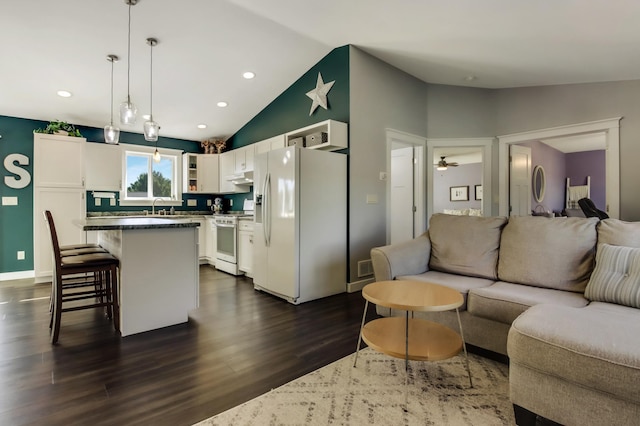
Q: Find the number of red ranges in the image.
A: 0